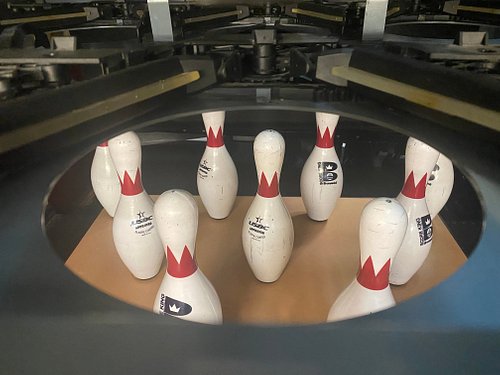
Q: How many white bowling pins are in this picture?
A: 9